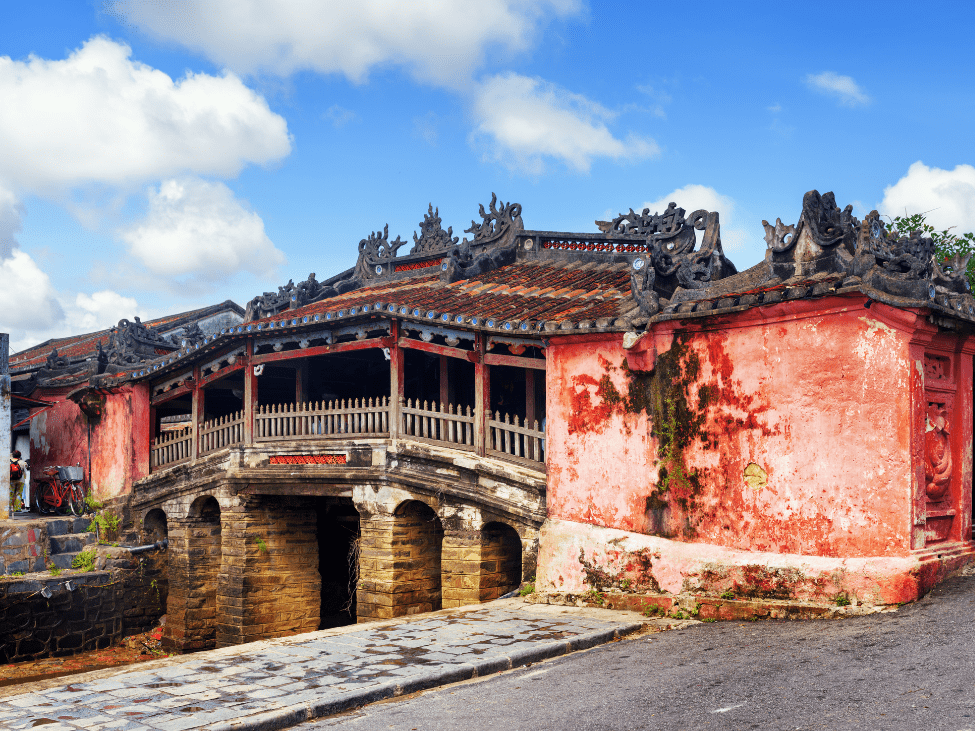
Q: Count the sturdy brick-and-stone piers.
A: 4